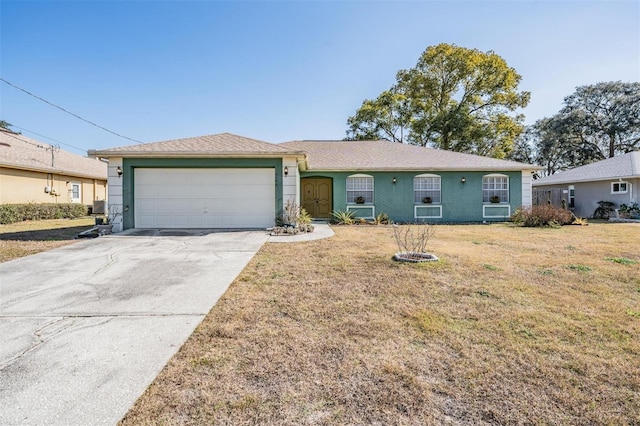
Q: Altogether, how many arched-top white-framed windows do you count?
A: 3